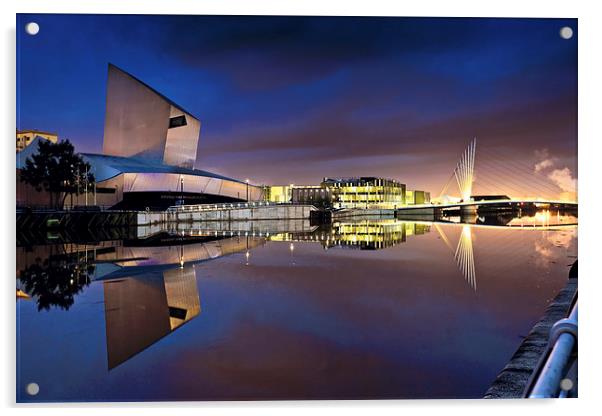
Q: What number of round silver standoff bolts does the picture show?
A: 4